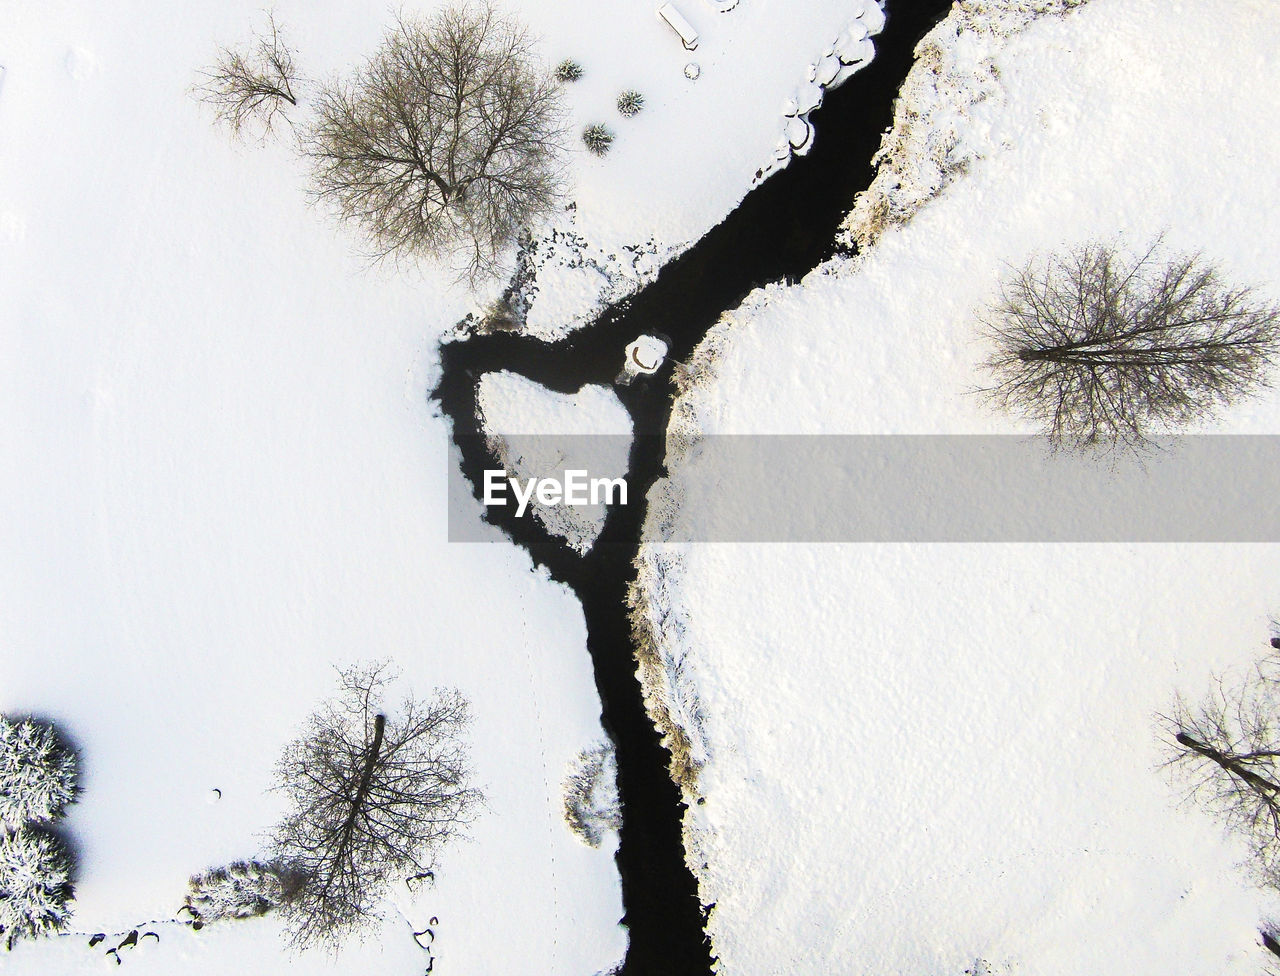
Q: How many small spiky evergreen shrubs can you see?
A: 3